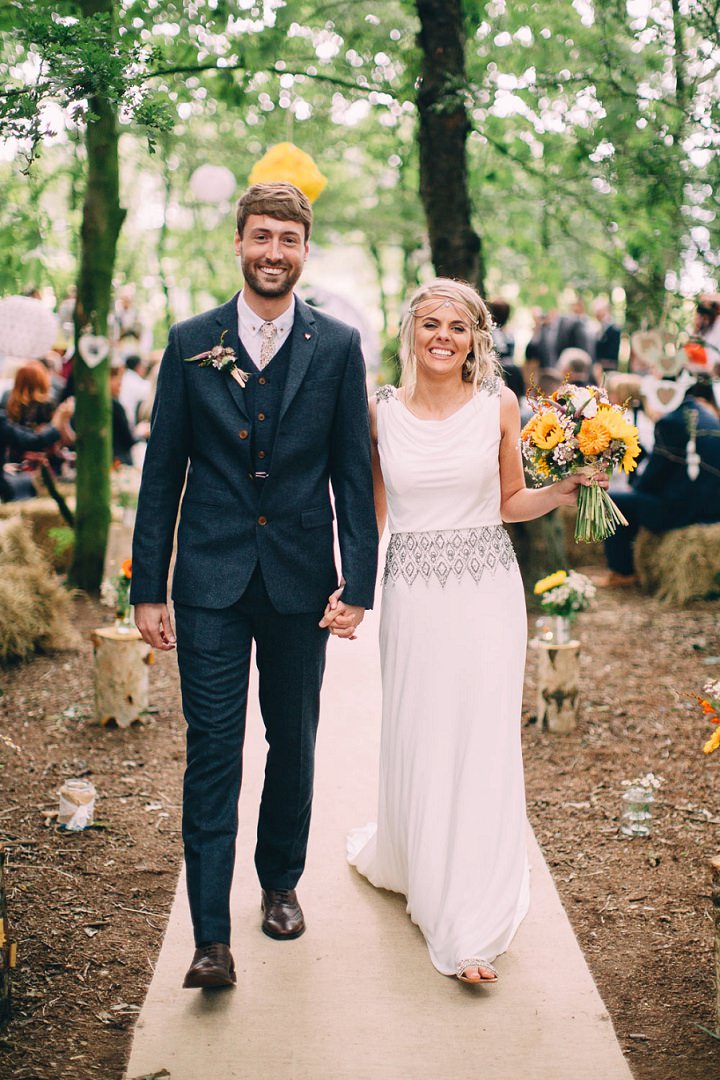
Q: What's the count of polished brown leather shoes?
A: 2